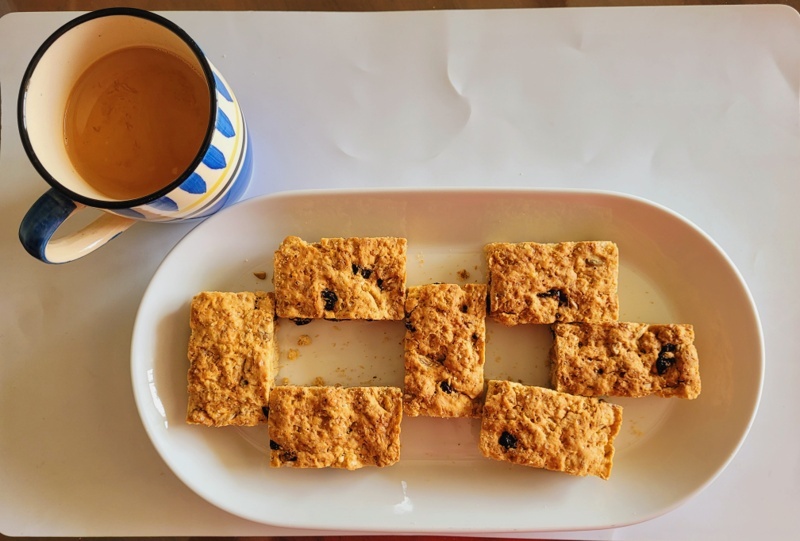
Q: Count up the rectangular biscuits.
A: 7